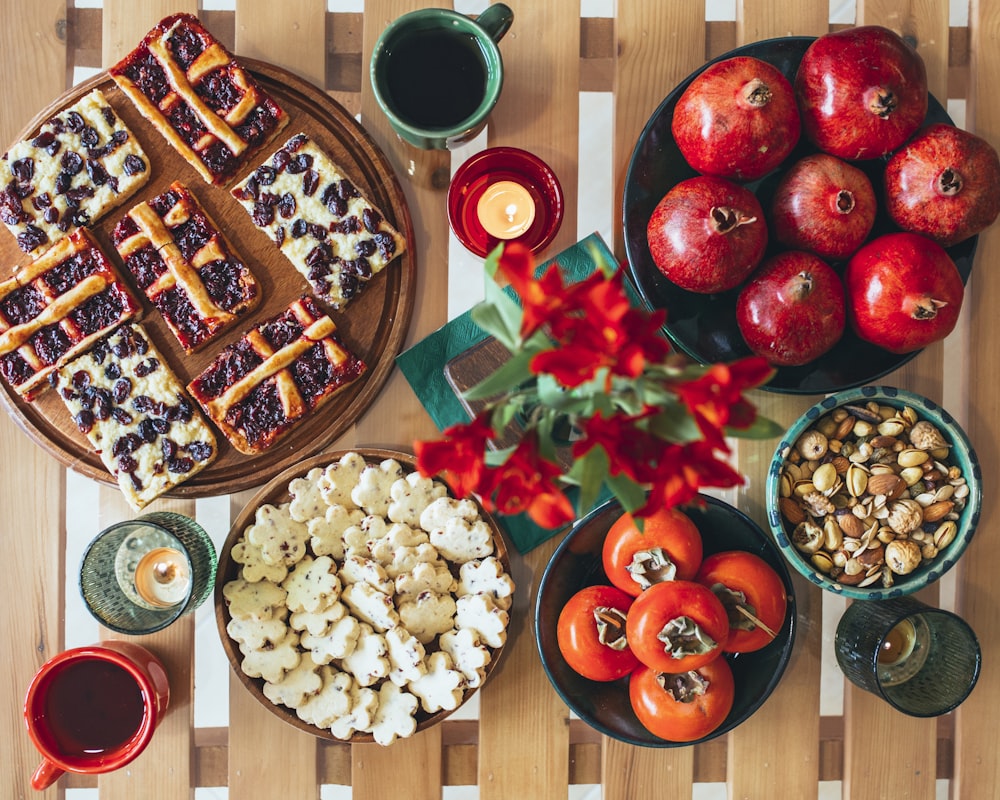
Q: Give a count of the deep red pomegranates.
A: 7